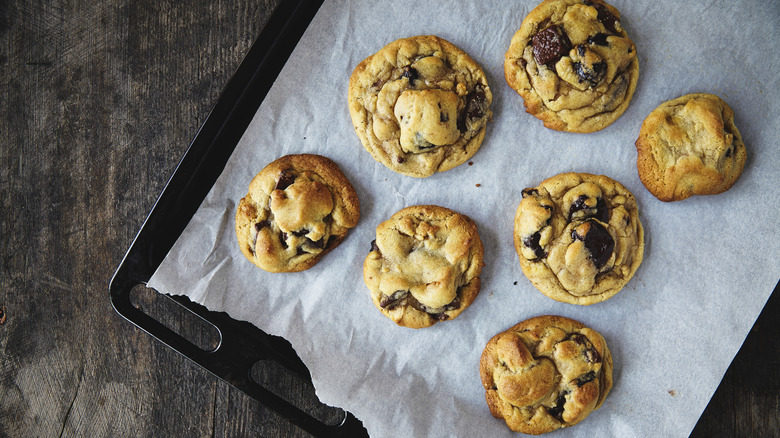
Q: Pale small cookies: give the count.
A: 1